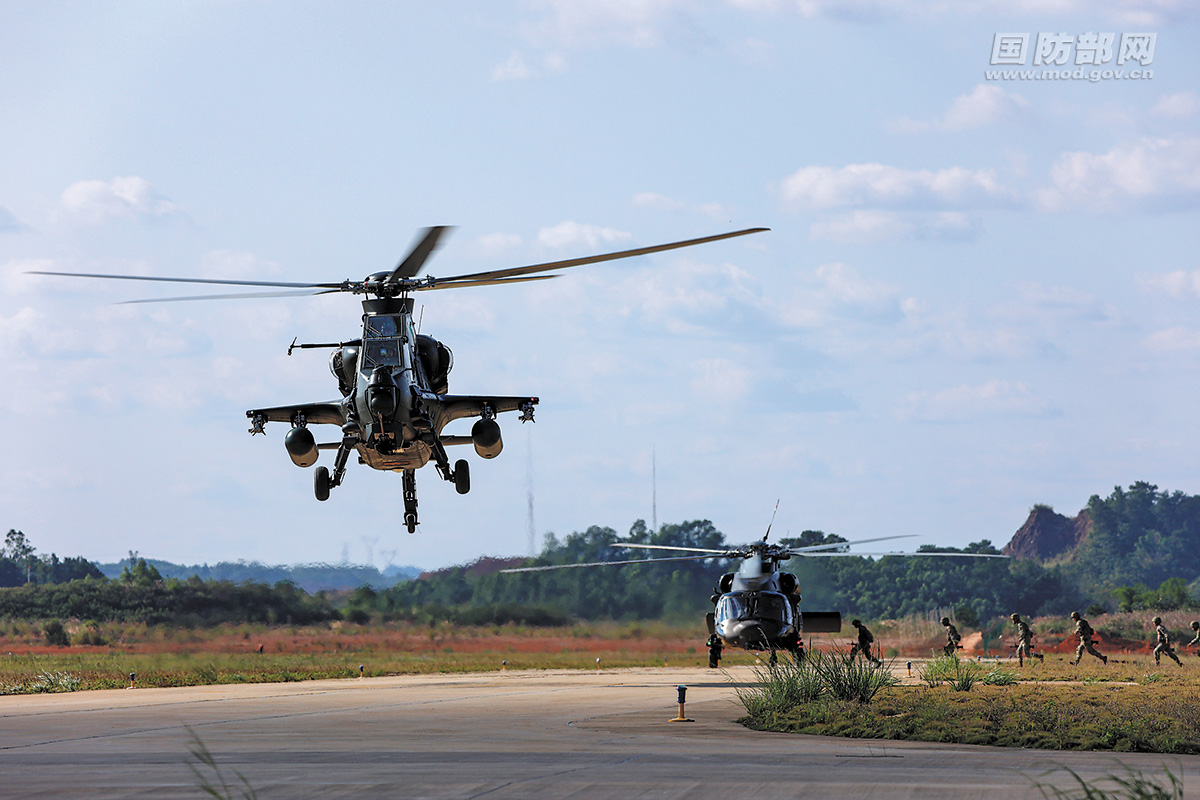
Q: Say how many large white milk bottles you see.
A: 0